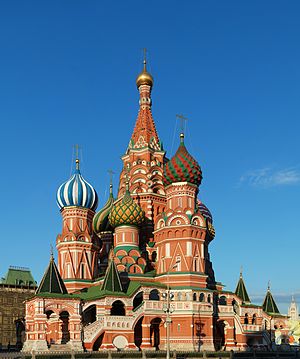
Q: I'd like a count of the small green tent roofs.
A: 4